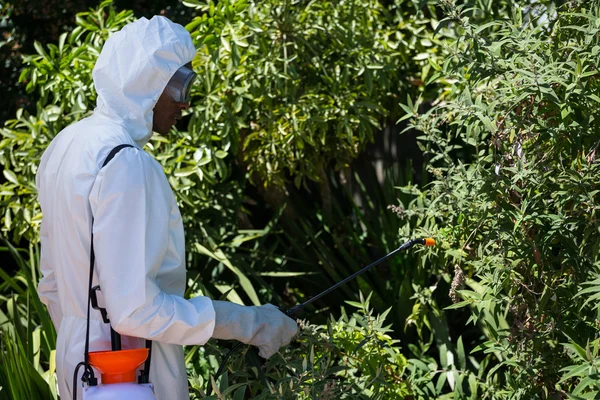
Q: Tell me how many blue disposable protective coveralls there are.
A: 0